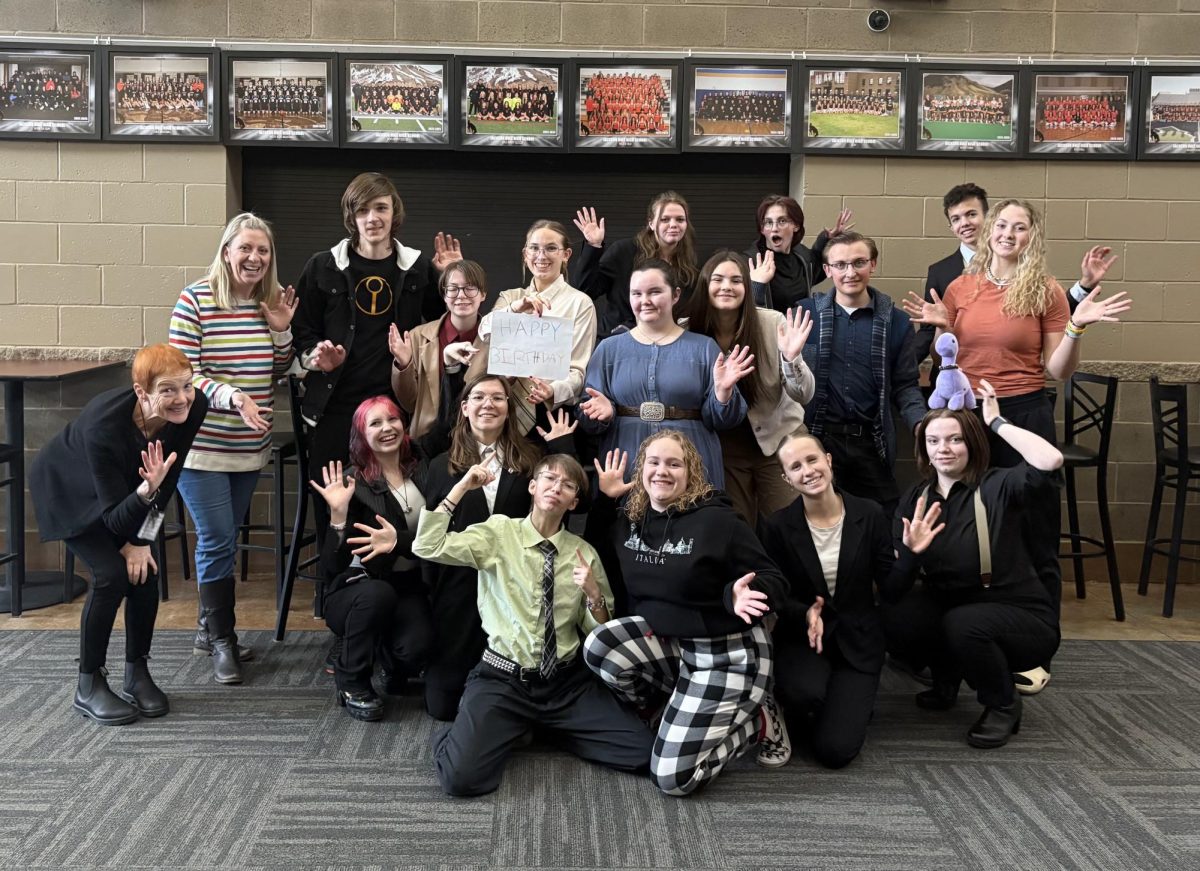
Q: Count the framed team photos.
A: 11